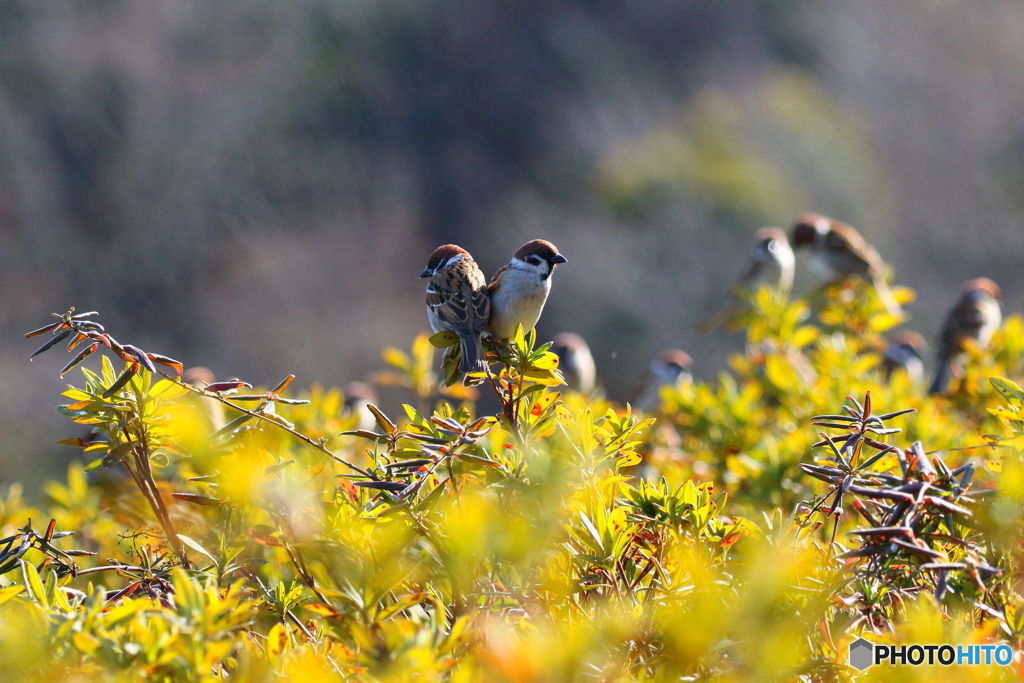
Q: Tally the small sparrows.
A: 10